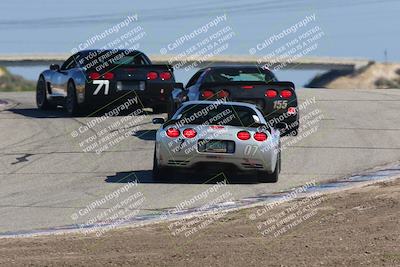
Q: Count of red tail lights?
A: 12